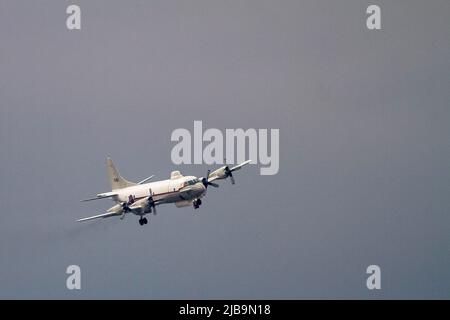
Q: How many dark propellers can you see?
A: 4